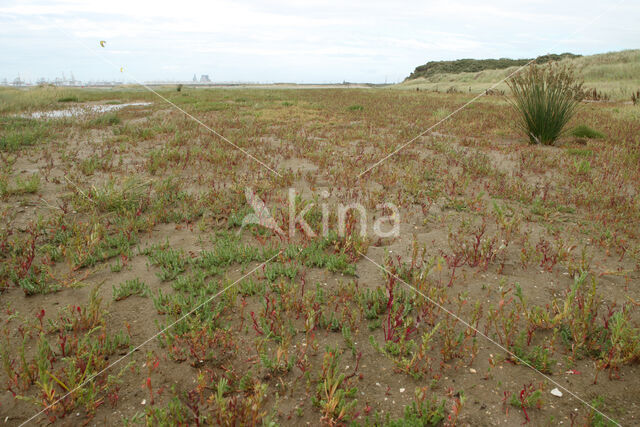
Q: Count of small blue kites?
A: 0